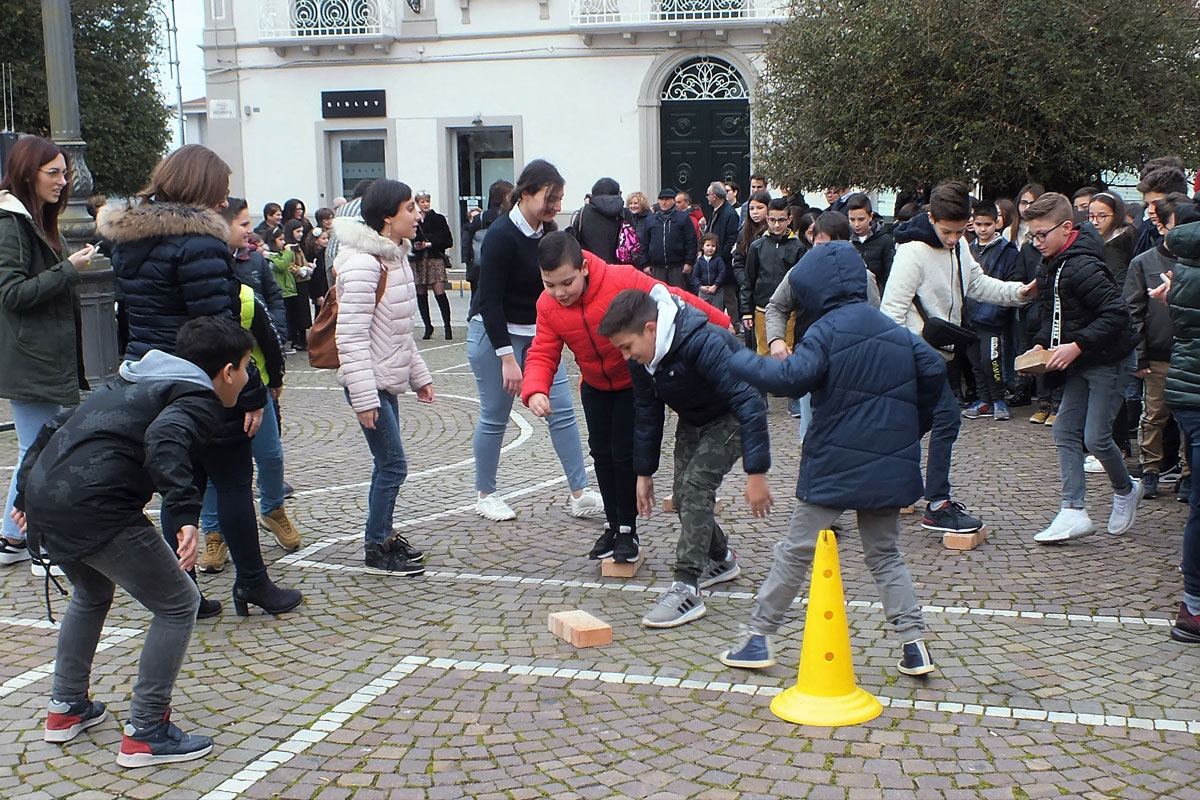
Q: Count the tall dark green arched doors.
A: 1